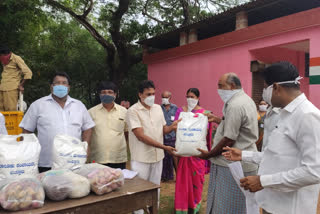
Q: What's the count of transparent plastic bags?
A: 3